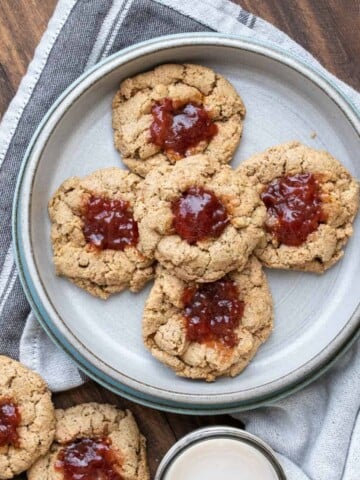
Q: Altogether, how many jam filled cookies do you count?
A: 7